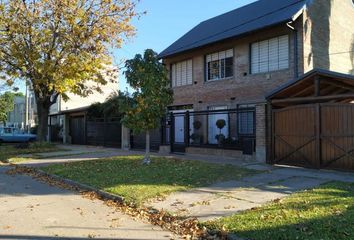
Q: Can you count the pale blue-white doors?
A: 2